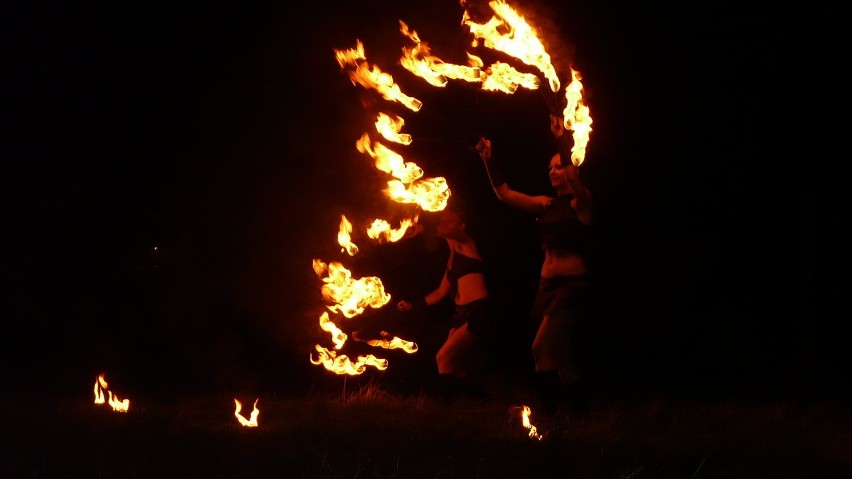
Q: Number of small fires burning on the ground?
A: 3